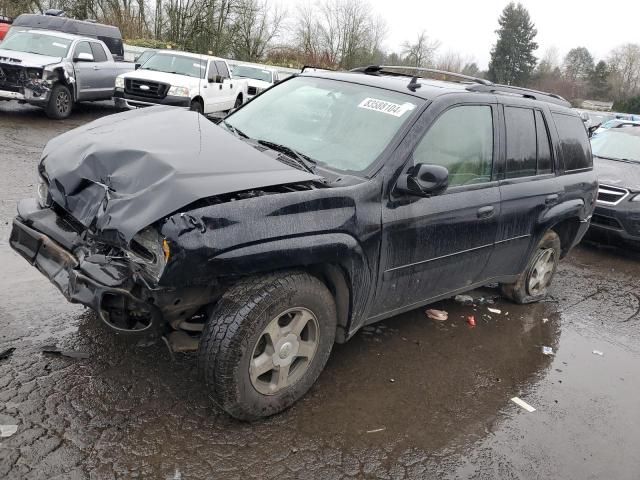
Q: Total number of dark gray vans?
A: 1